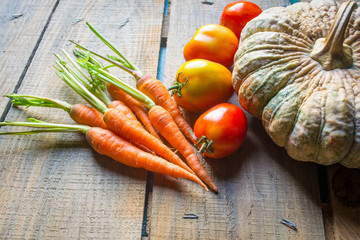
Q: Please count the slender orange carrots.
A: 7